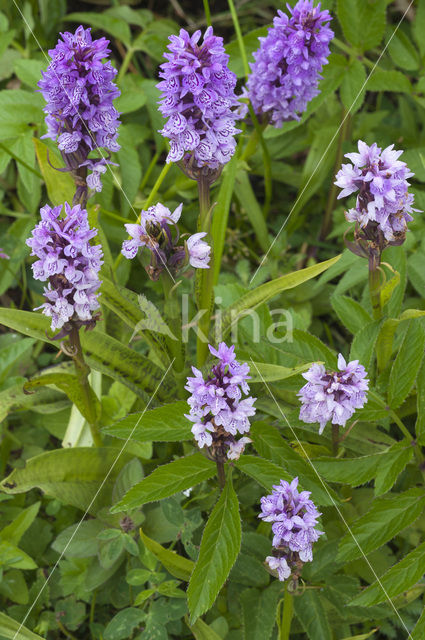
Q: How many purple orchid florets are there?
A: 9